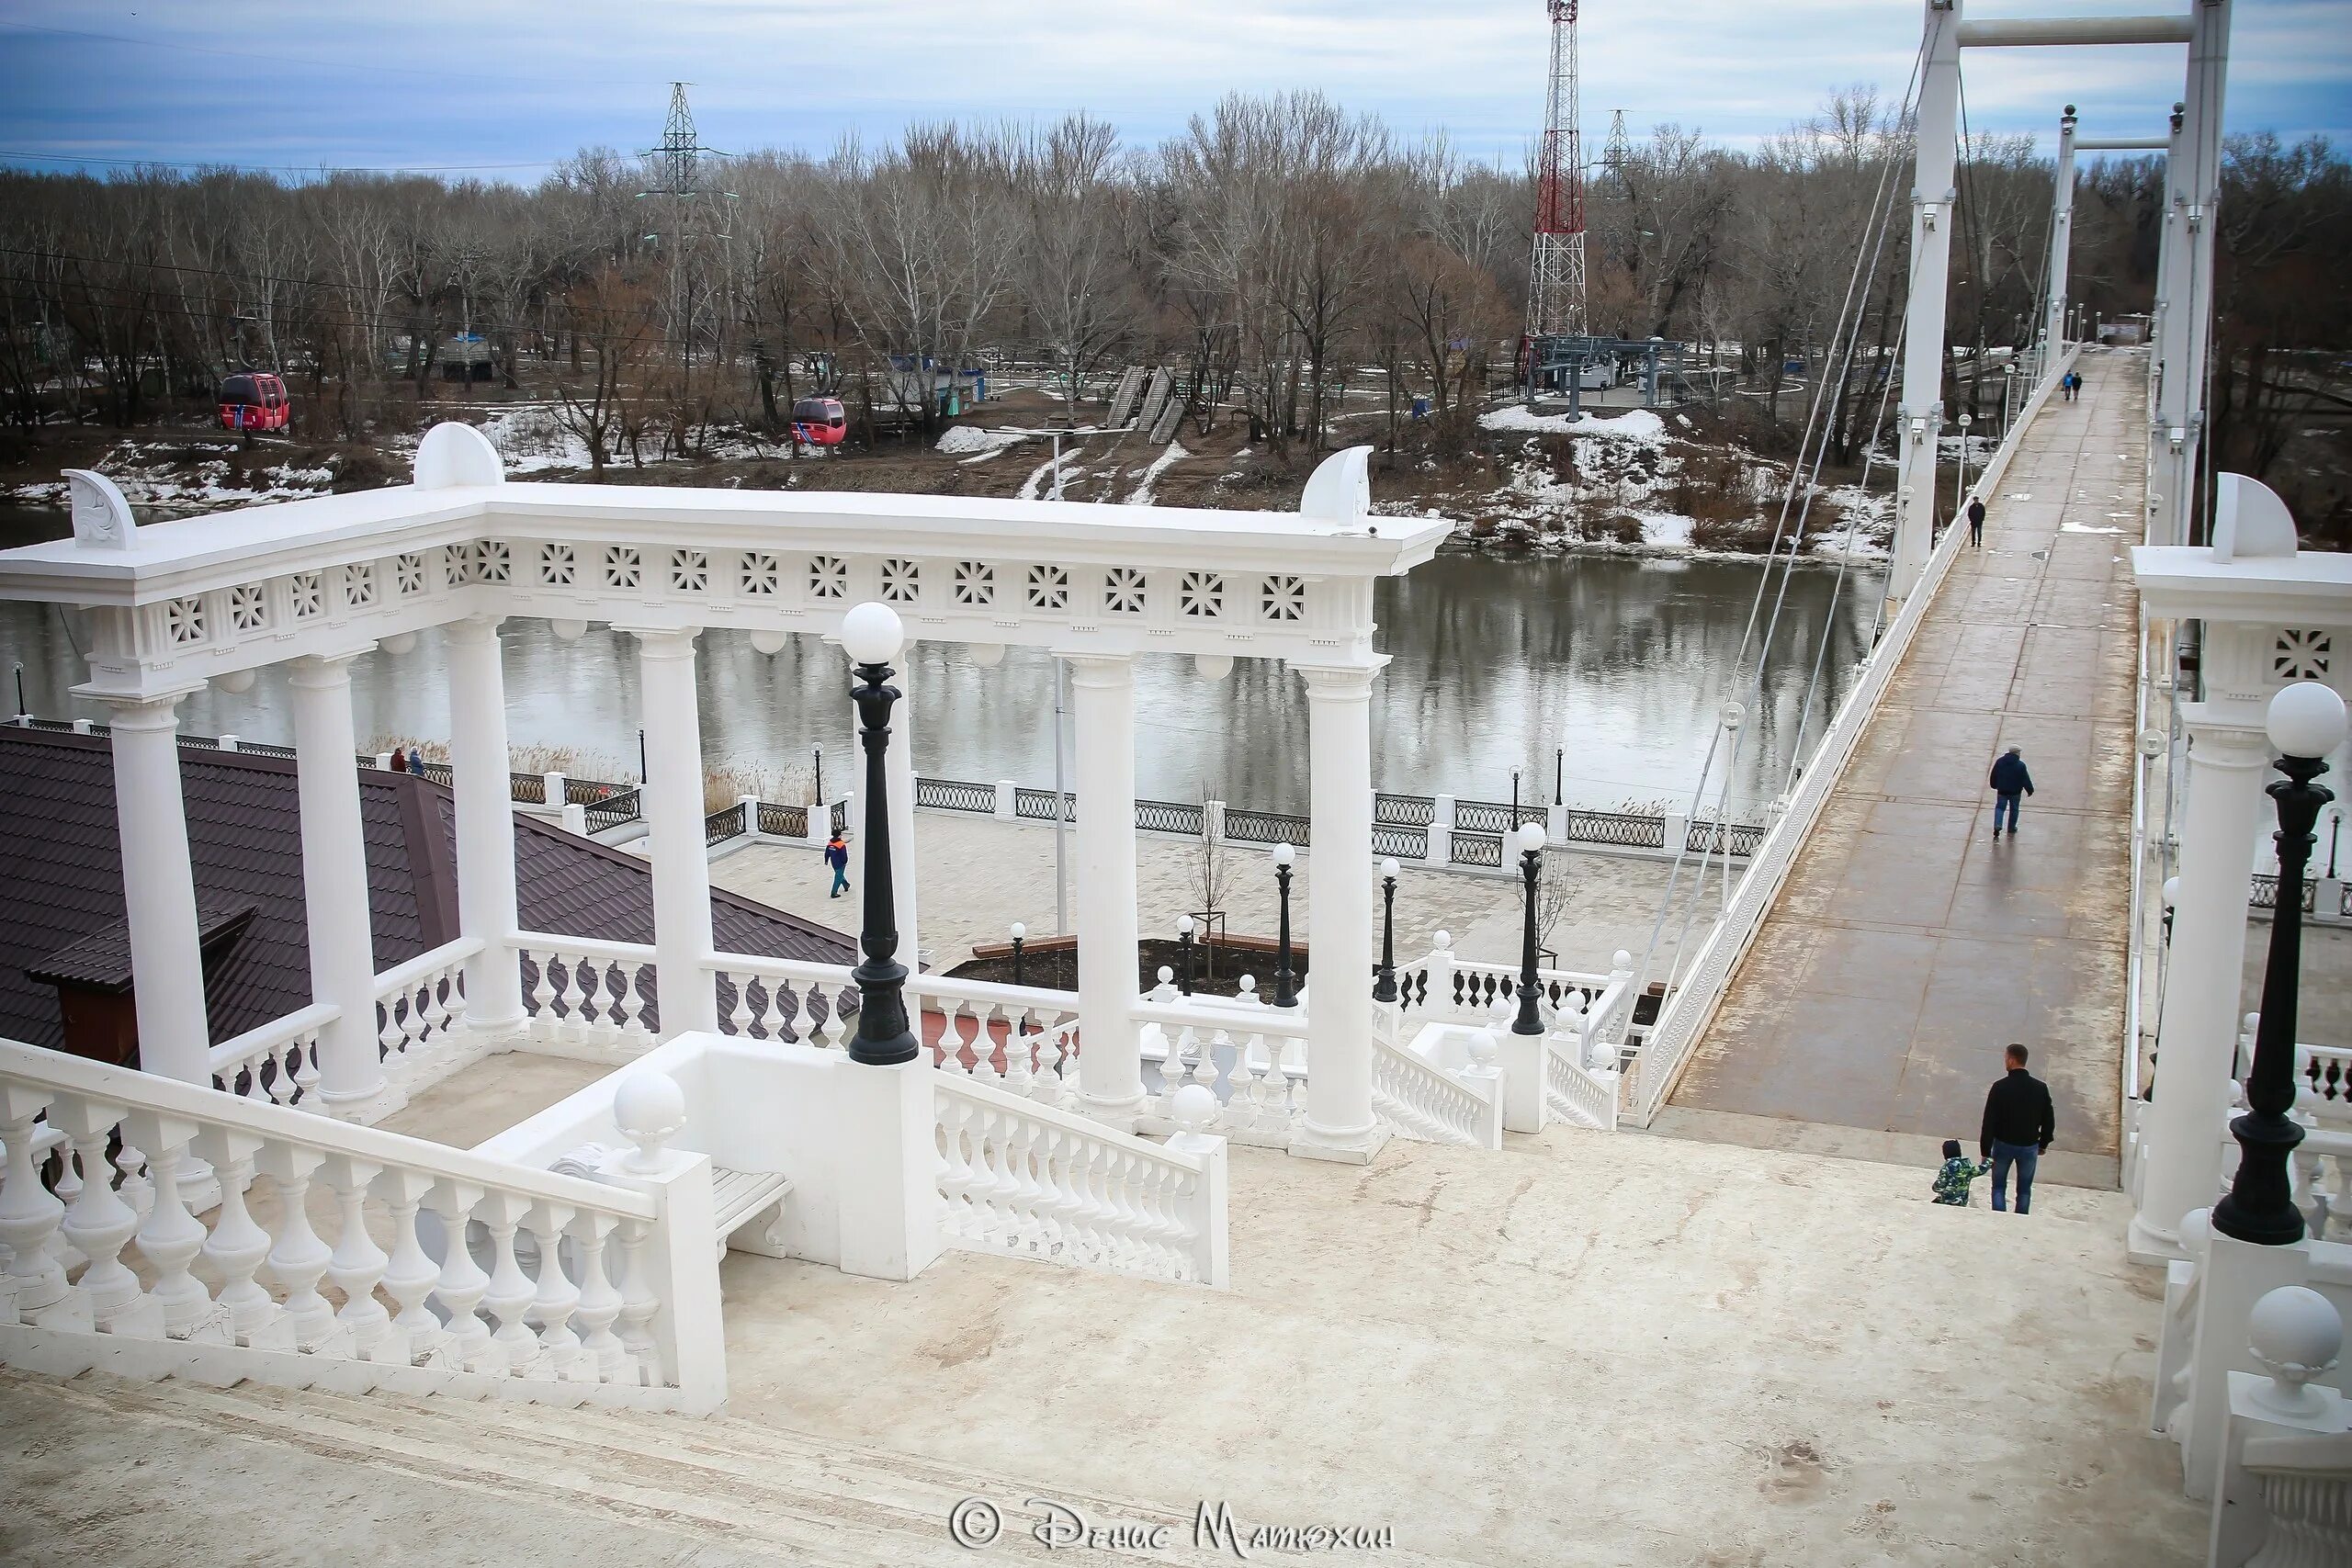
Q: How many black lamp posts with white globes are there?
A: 8